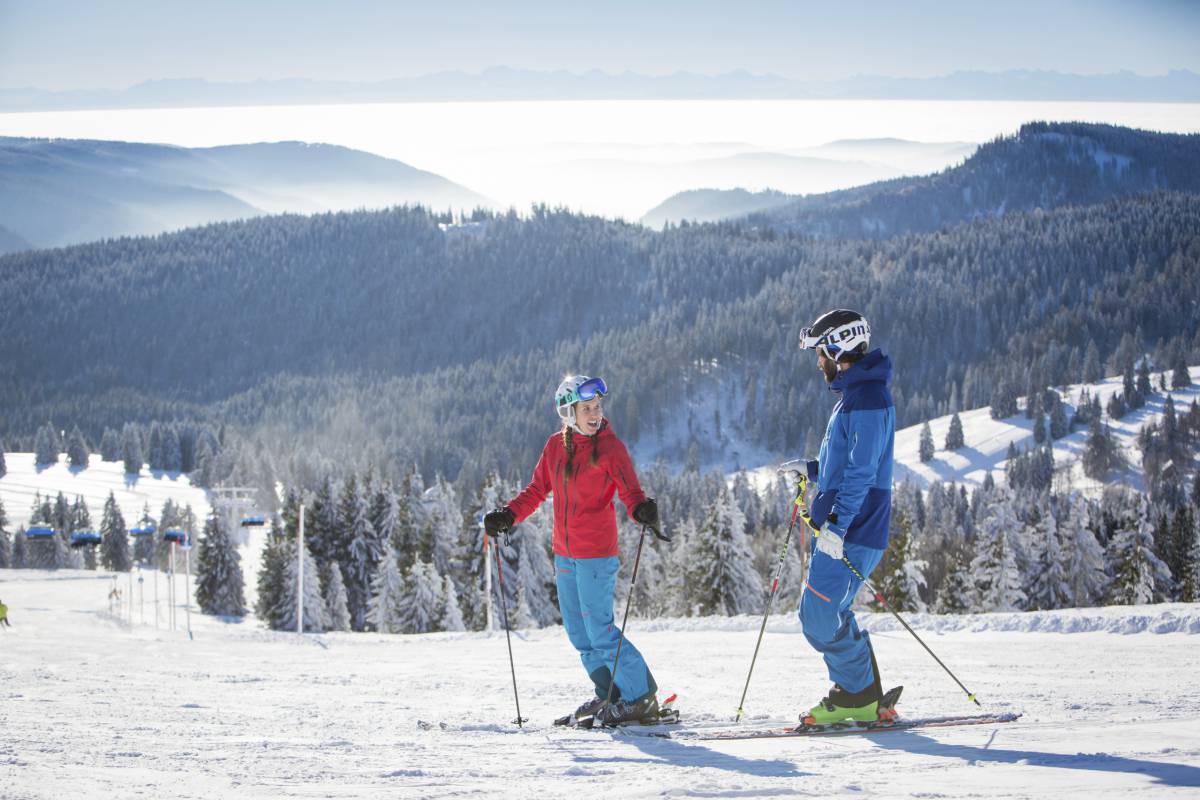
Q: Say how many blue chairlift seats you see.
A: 5